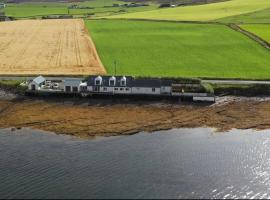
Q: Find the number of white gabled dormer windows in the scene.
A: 3